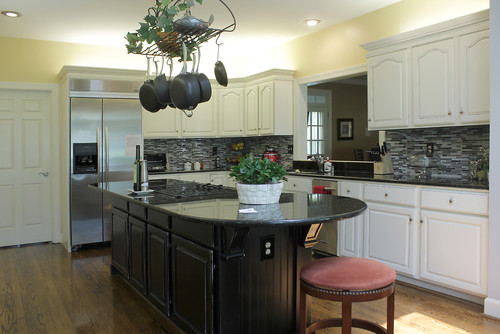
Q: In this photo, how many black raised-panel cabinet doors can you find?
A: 4